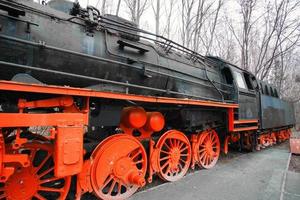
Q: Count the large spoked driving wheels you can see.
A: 4